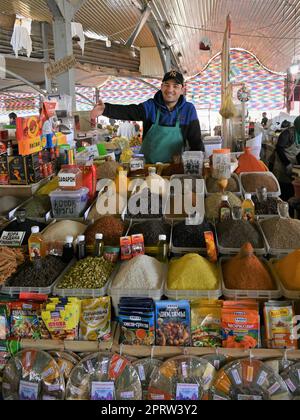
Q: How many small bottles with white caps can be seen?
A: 7